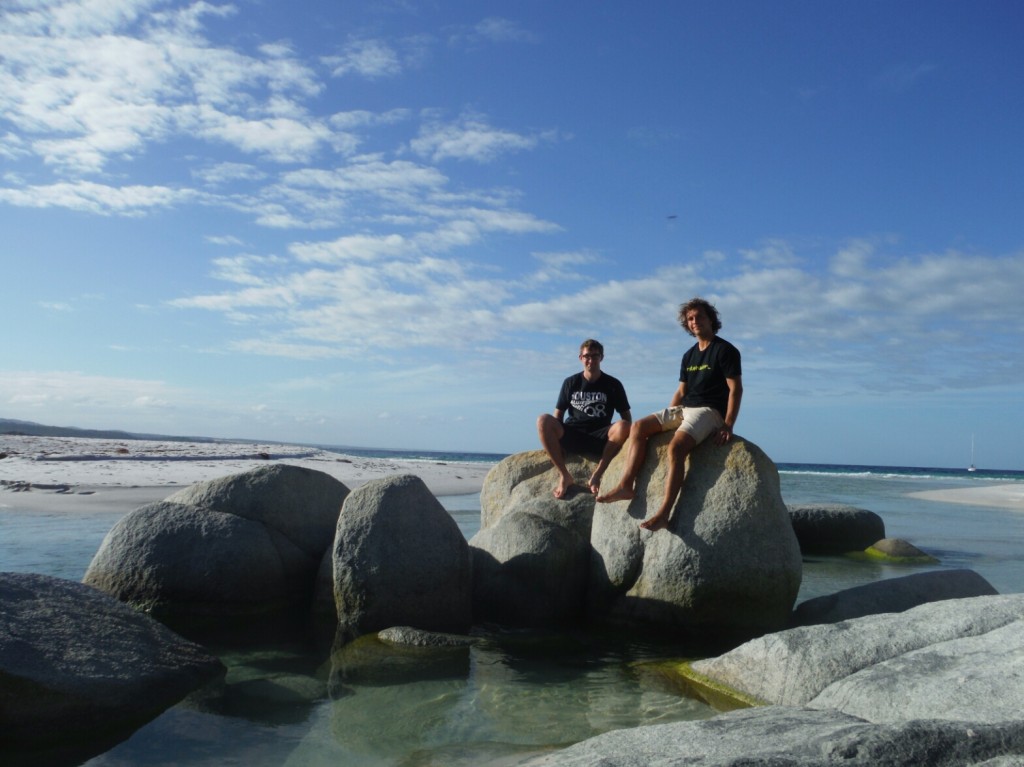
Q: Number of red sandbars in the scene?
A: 0